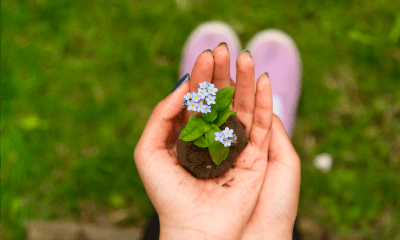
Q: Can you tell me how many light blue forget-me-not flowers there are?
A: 12